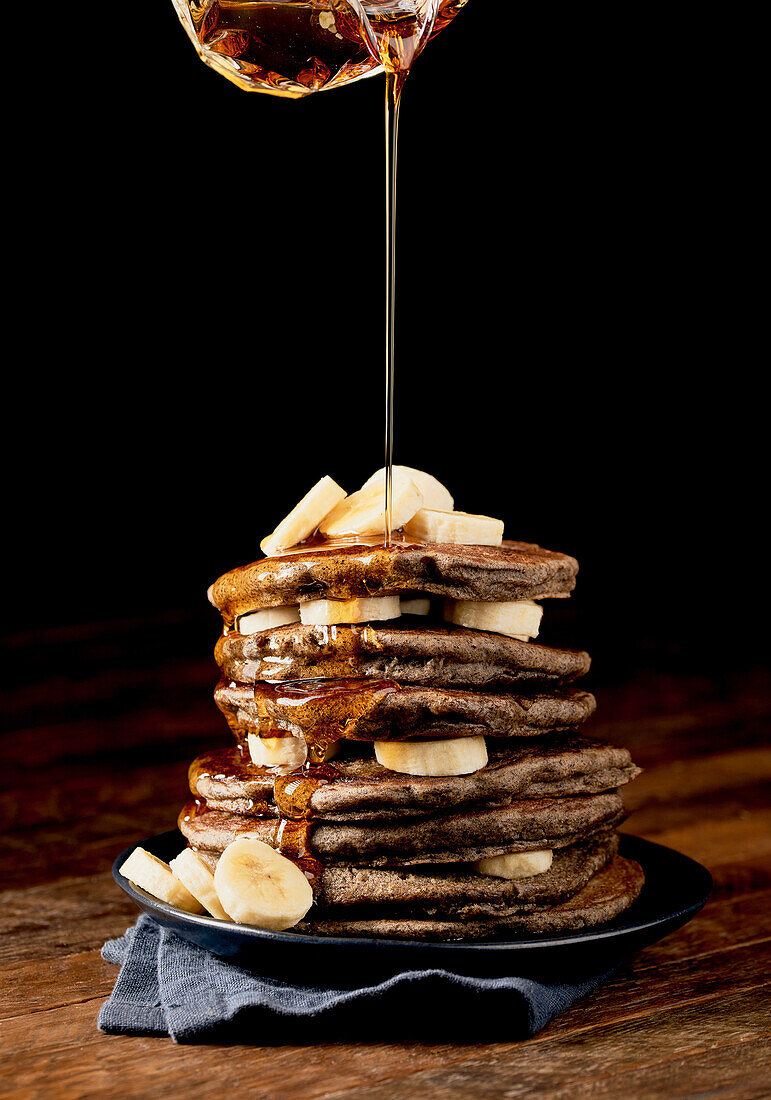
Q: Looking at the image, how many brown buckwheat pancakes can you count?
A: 7